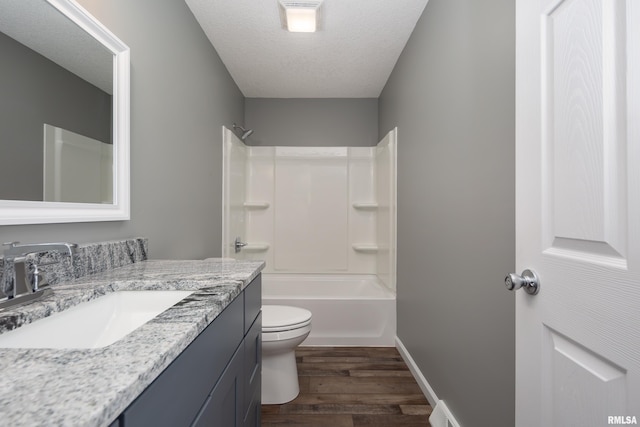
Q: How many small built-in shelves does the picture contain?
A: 4